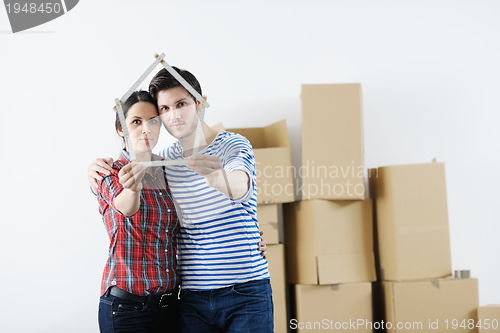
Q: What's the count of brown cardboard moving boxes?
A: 9